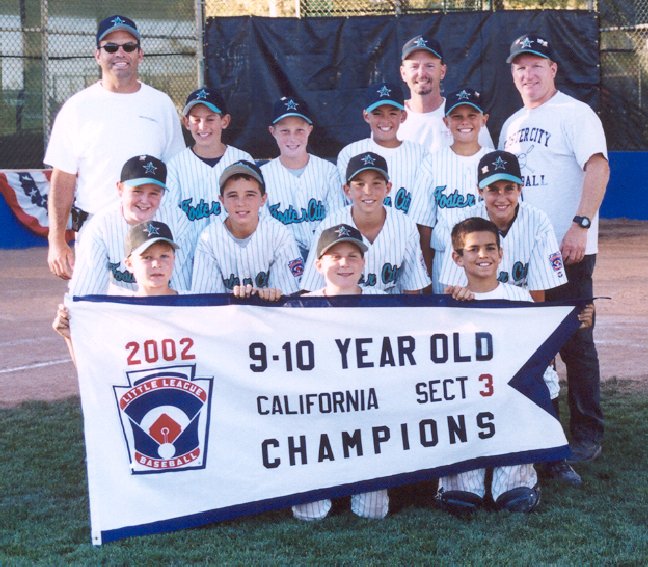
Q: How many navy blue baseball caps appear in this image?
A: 13